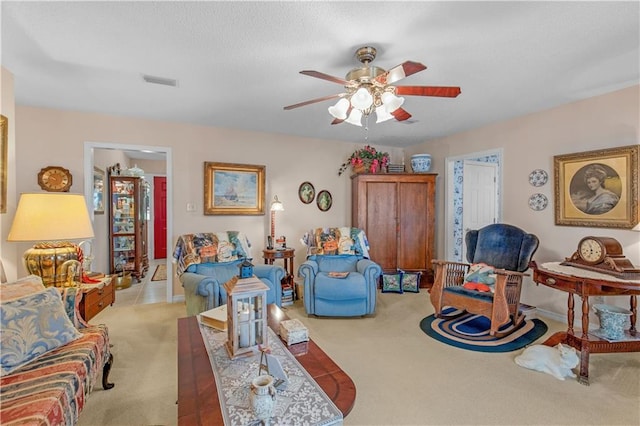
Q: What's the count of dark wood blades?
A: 6